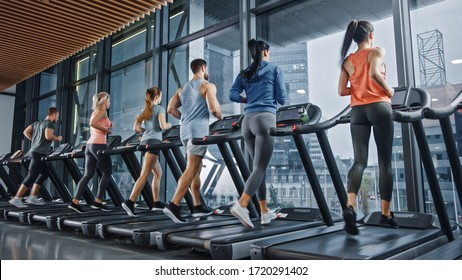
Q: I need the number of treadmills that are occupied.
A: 6